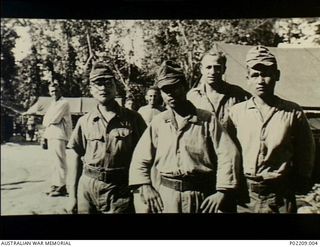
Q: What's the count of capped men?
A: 3